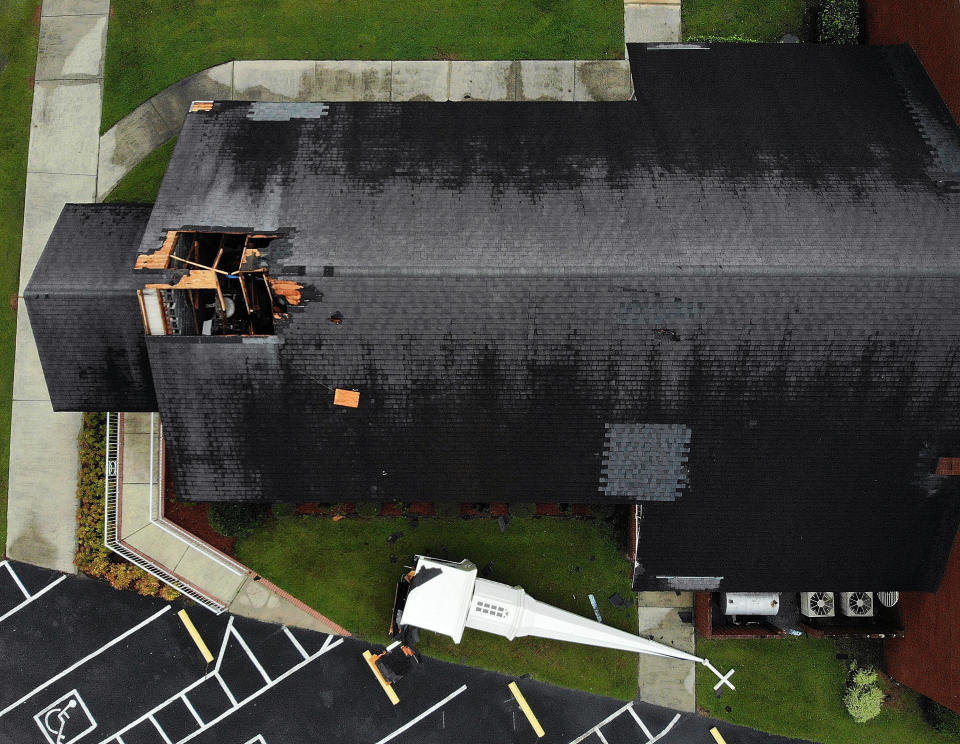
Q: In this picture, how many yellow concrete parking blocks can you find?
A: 4